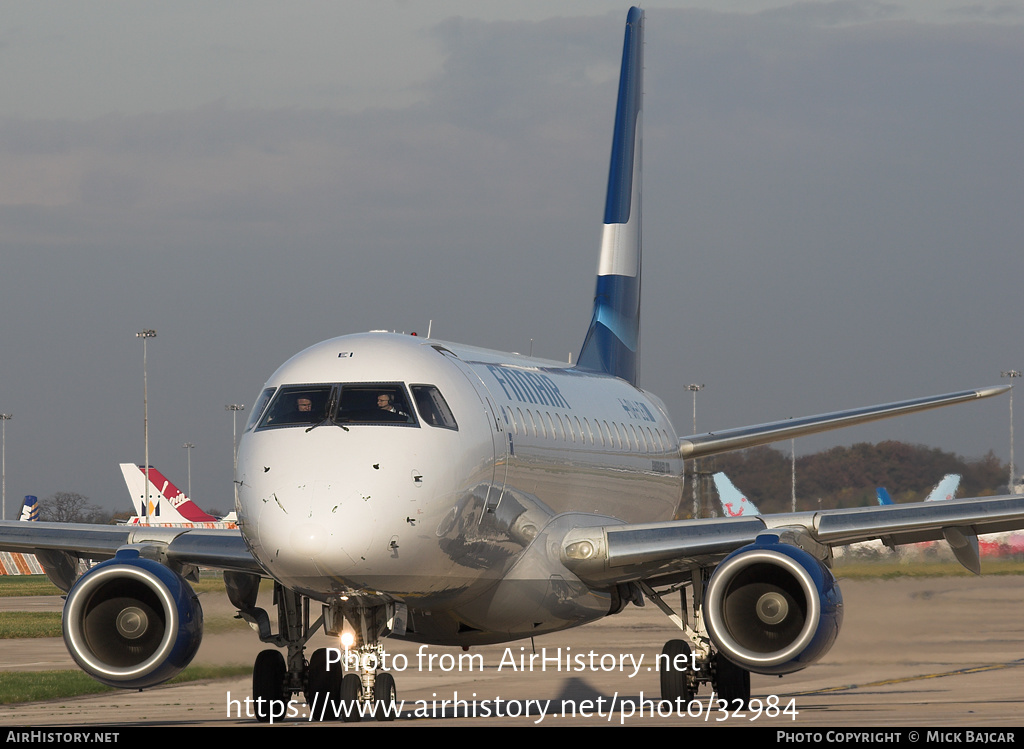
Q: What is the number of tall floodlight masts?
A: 7